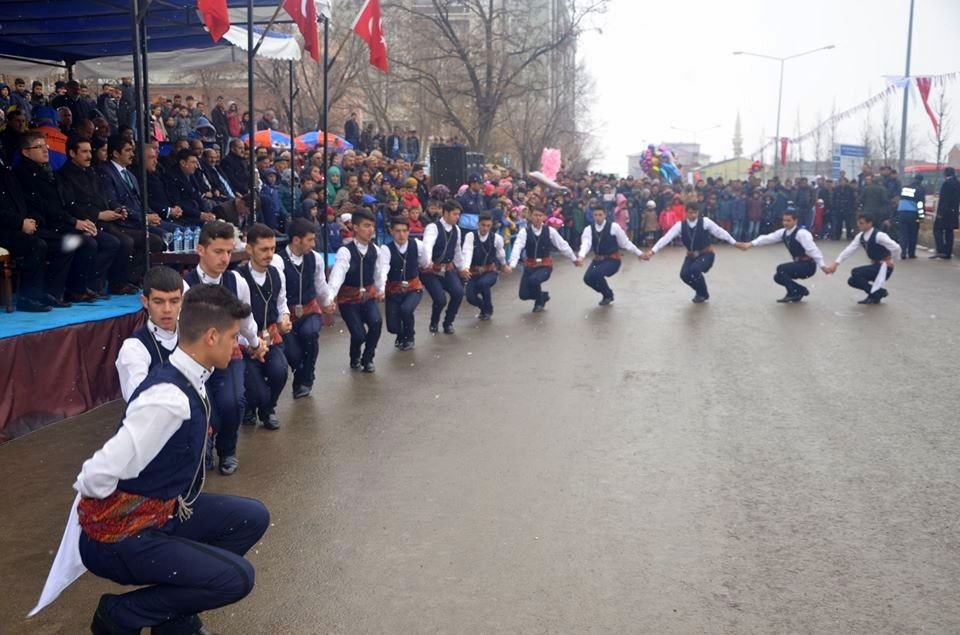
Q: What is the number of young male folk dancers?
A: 14